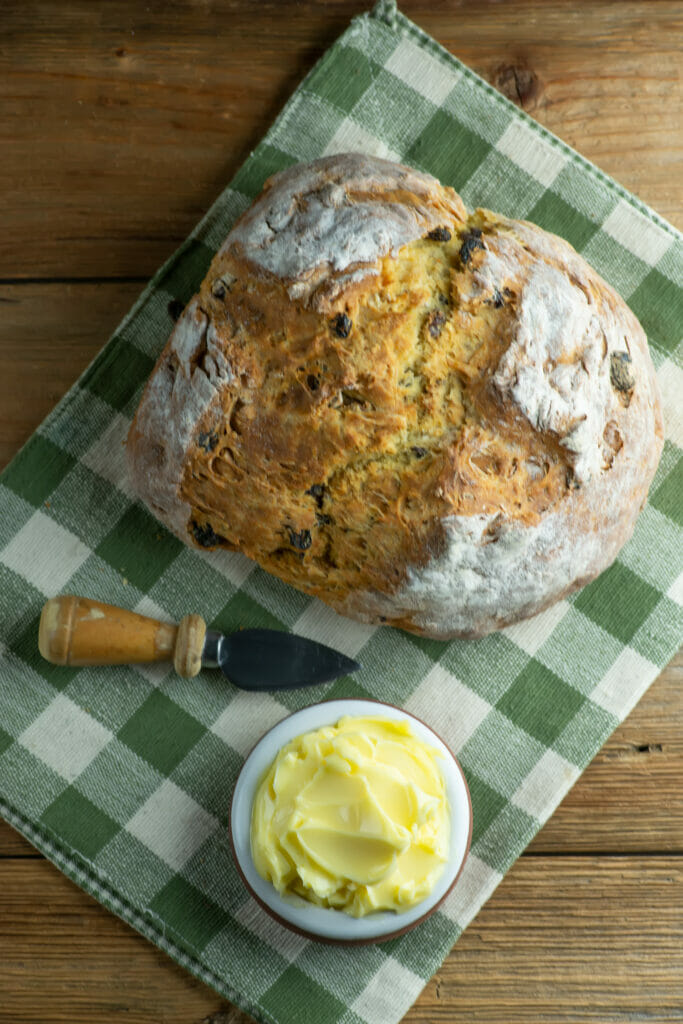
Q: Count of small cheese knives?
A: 1